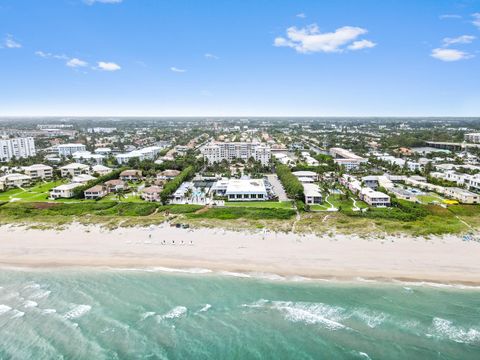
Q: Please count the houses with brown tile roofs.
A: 6